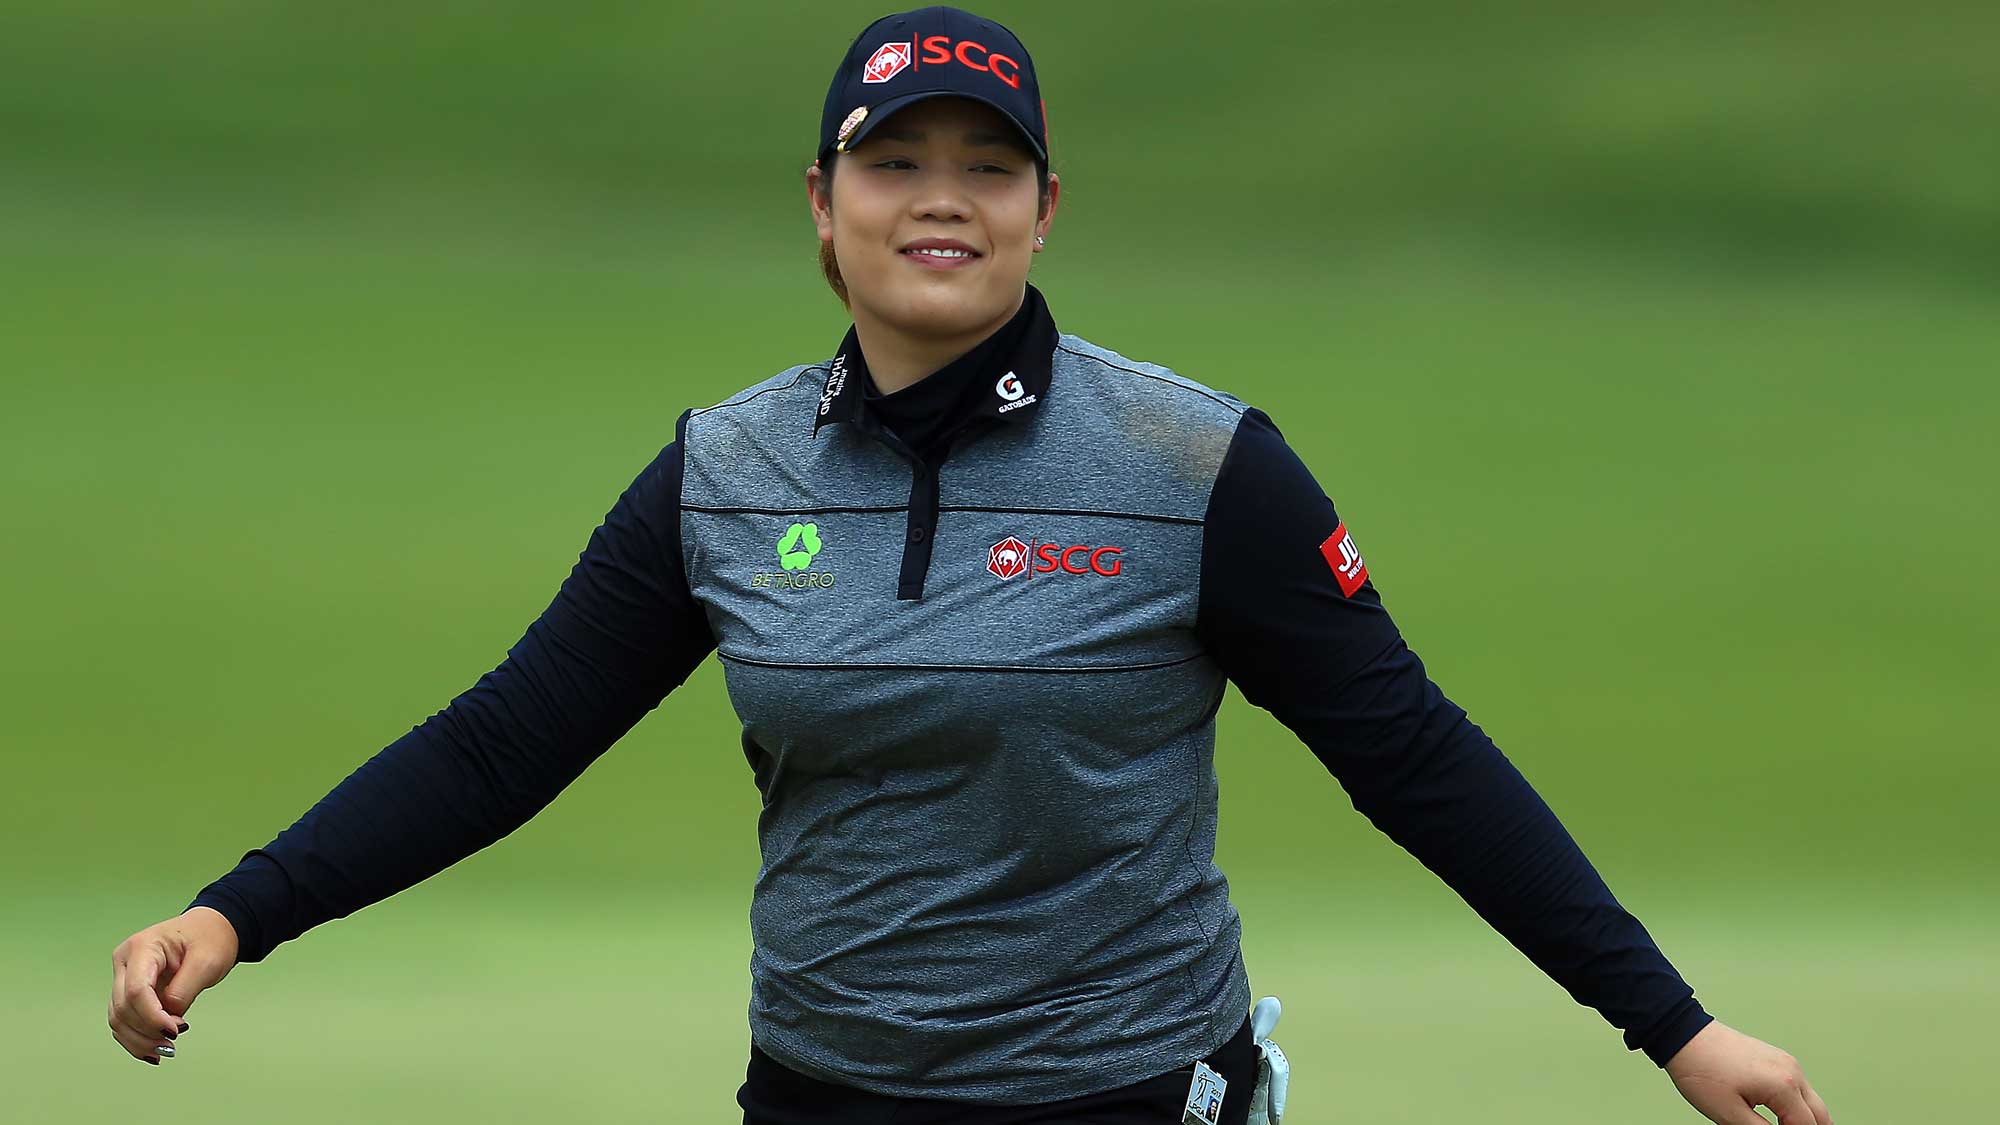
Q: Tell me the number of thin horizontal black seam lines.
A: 2